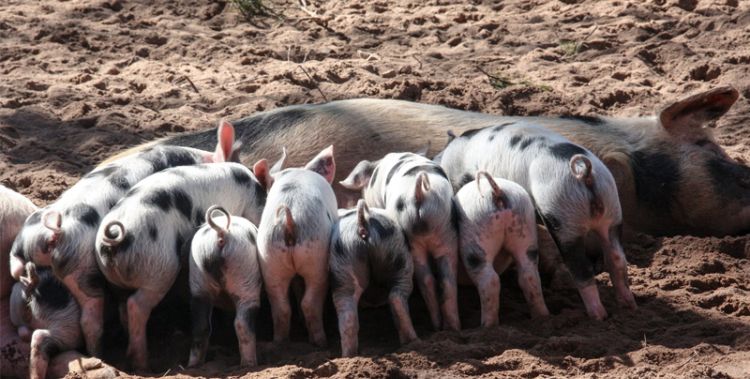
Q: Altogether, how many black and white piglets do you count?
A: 9